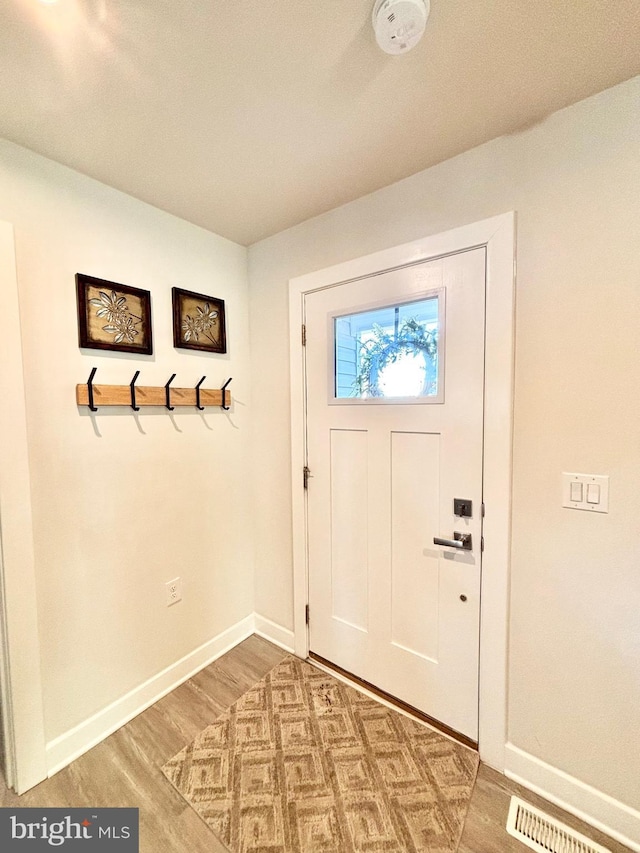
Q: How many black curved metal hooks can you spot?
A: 5